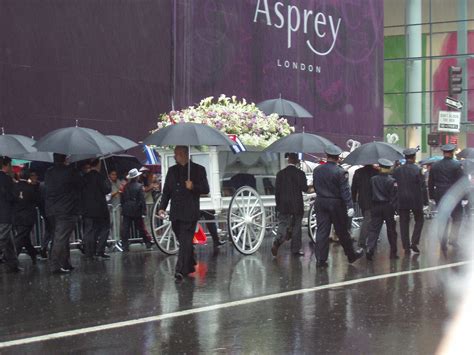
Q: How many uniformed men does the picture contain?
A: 4